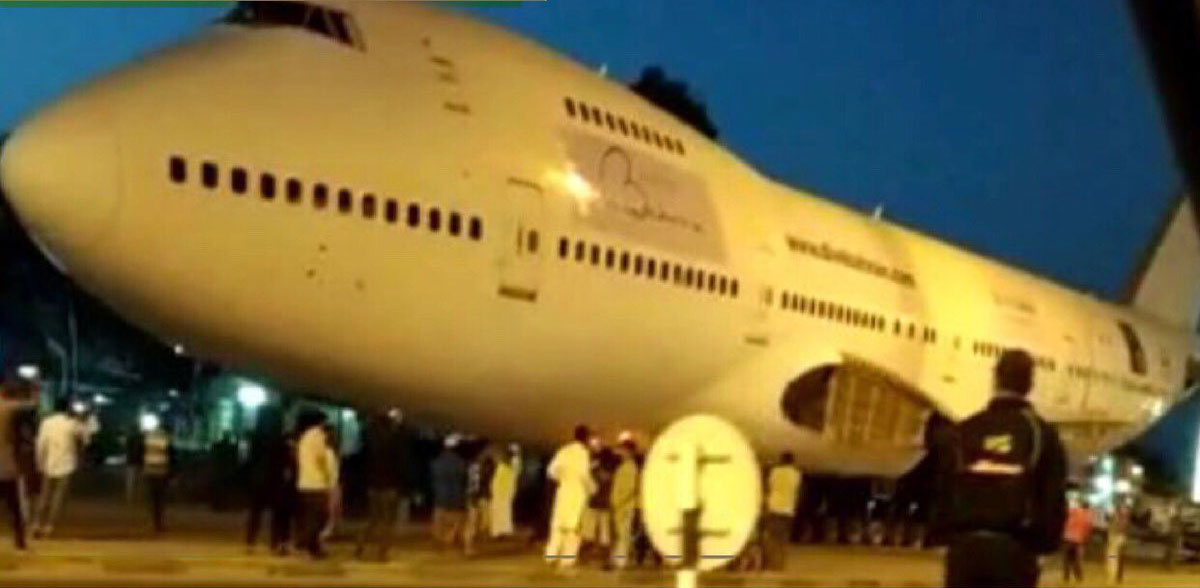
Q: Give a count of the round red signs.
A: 0